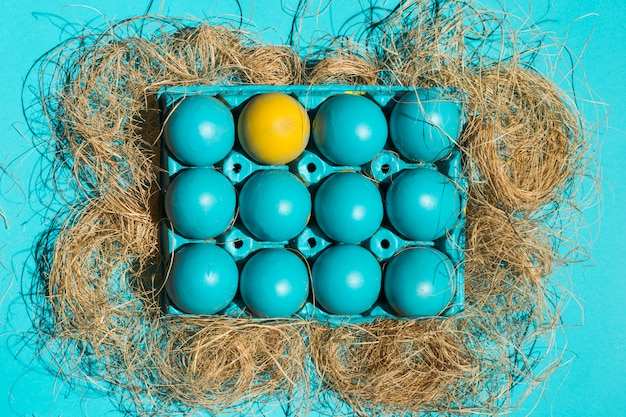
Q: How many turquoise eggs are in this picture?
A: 11